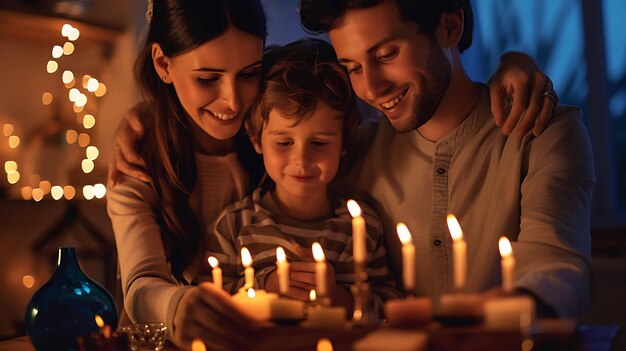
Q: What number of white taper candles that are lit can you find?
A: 8